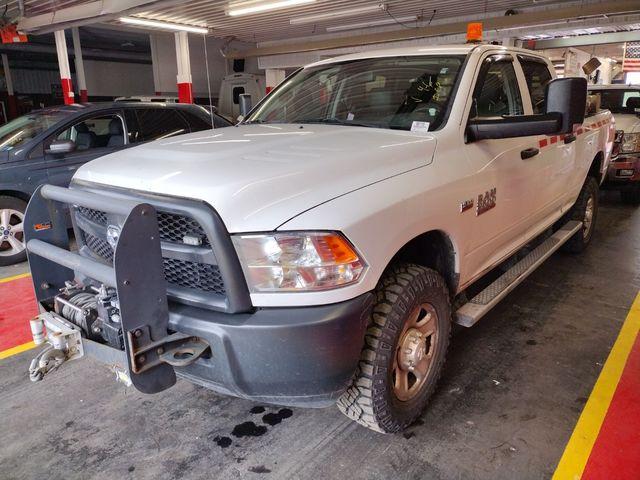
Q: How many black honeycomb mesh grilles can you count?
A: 4